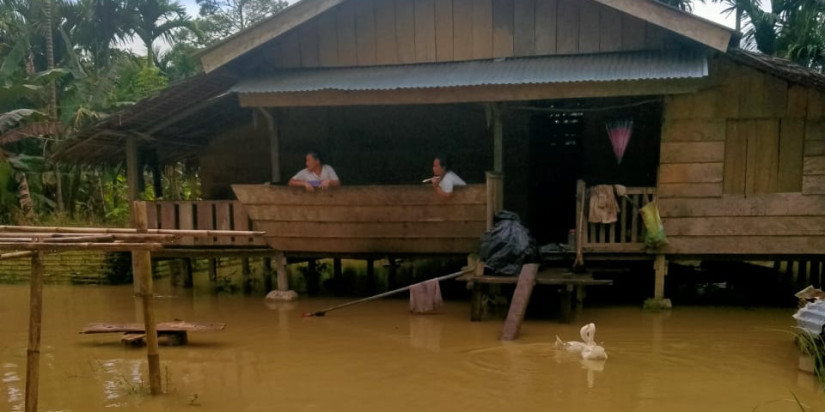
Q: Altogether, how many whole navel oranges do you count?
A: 0